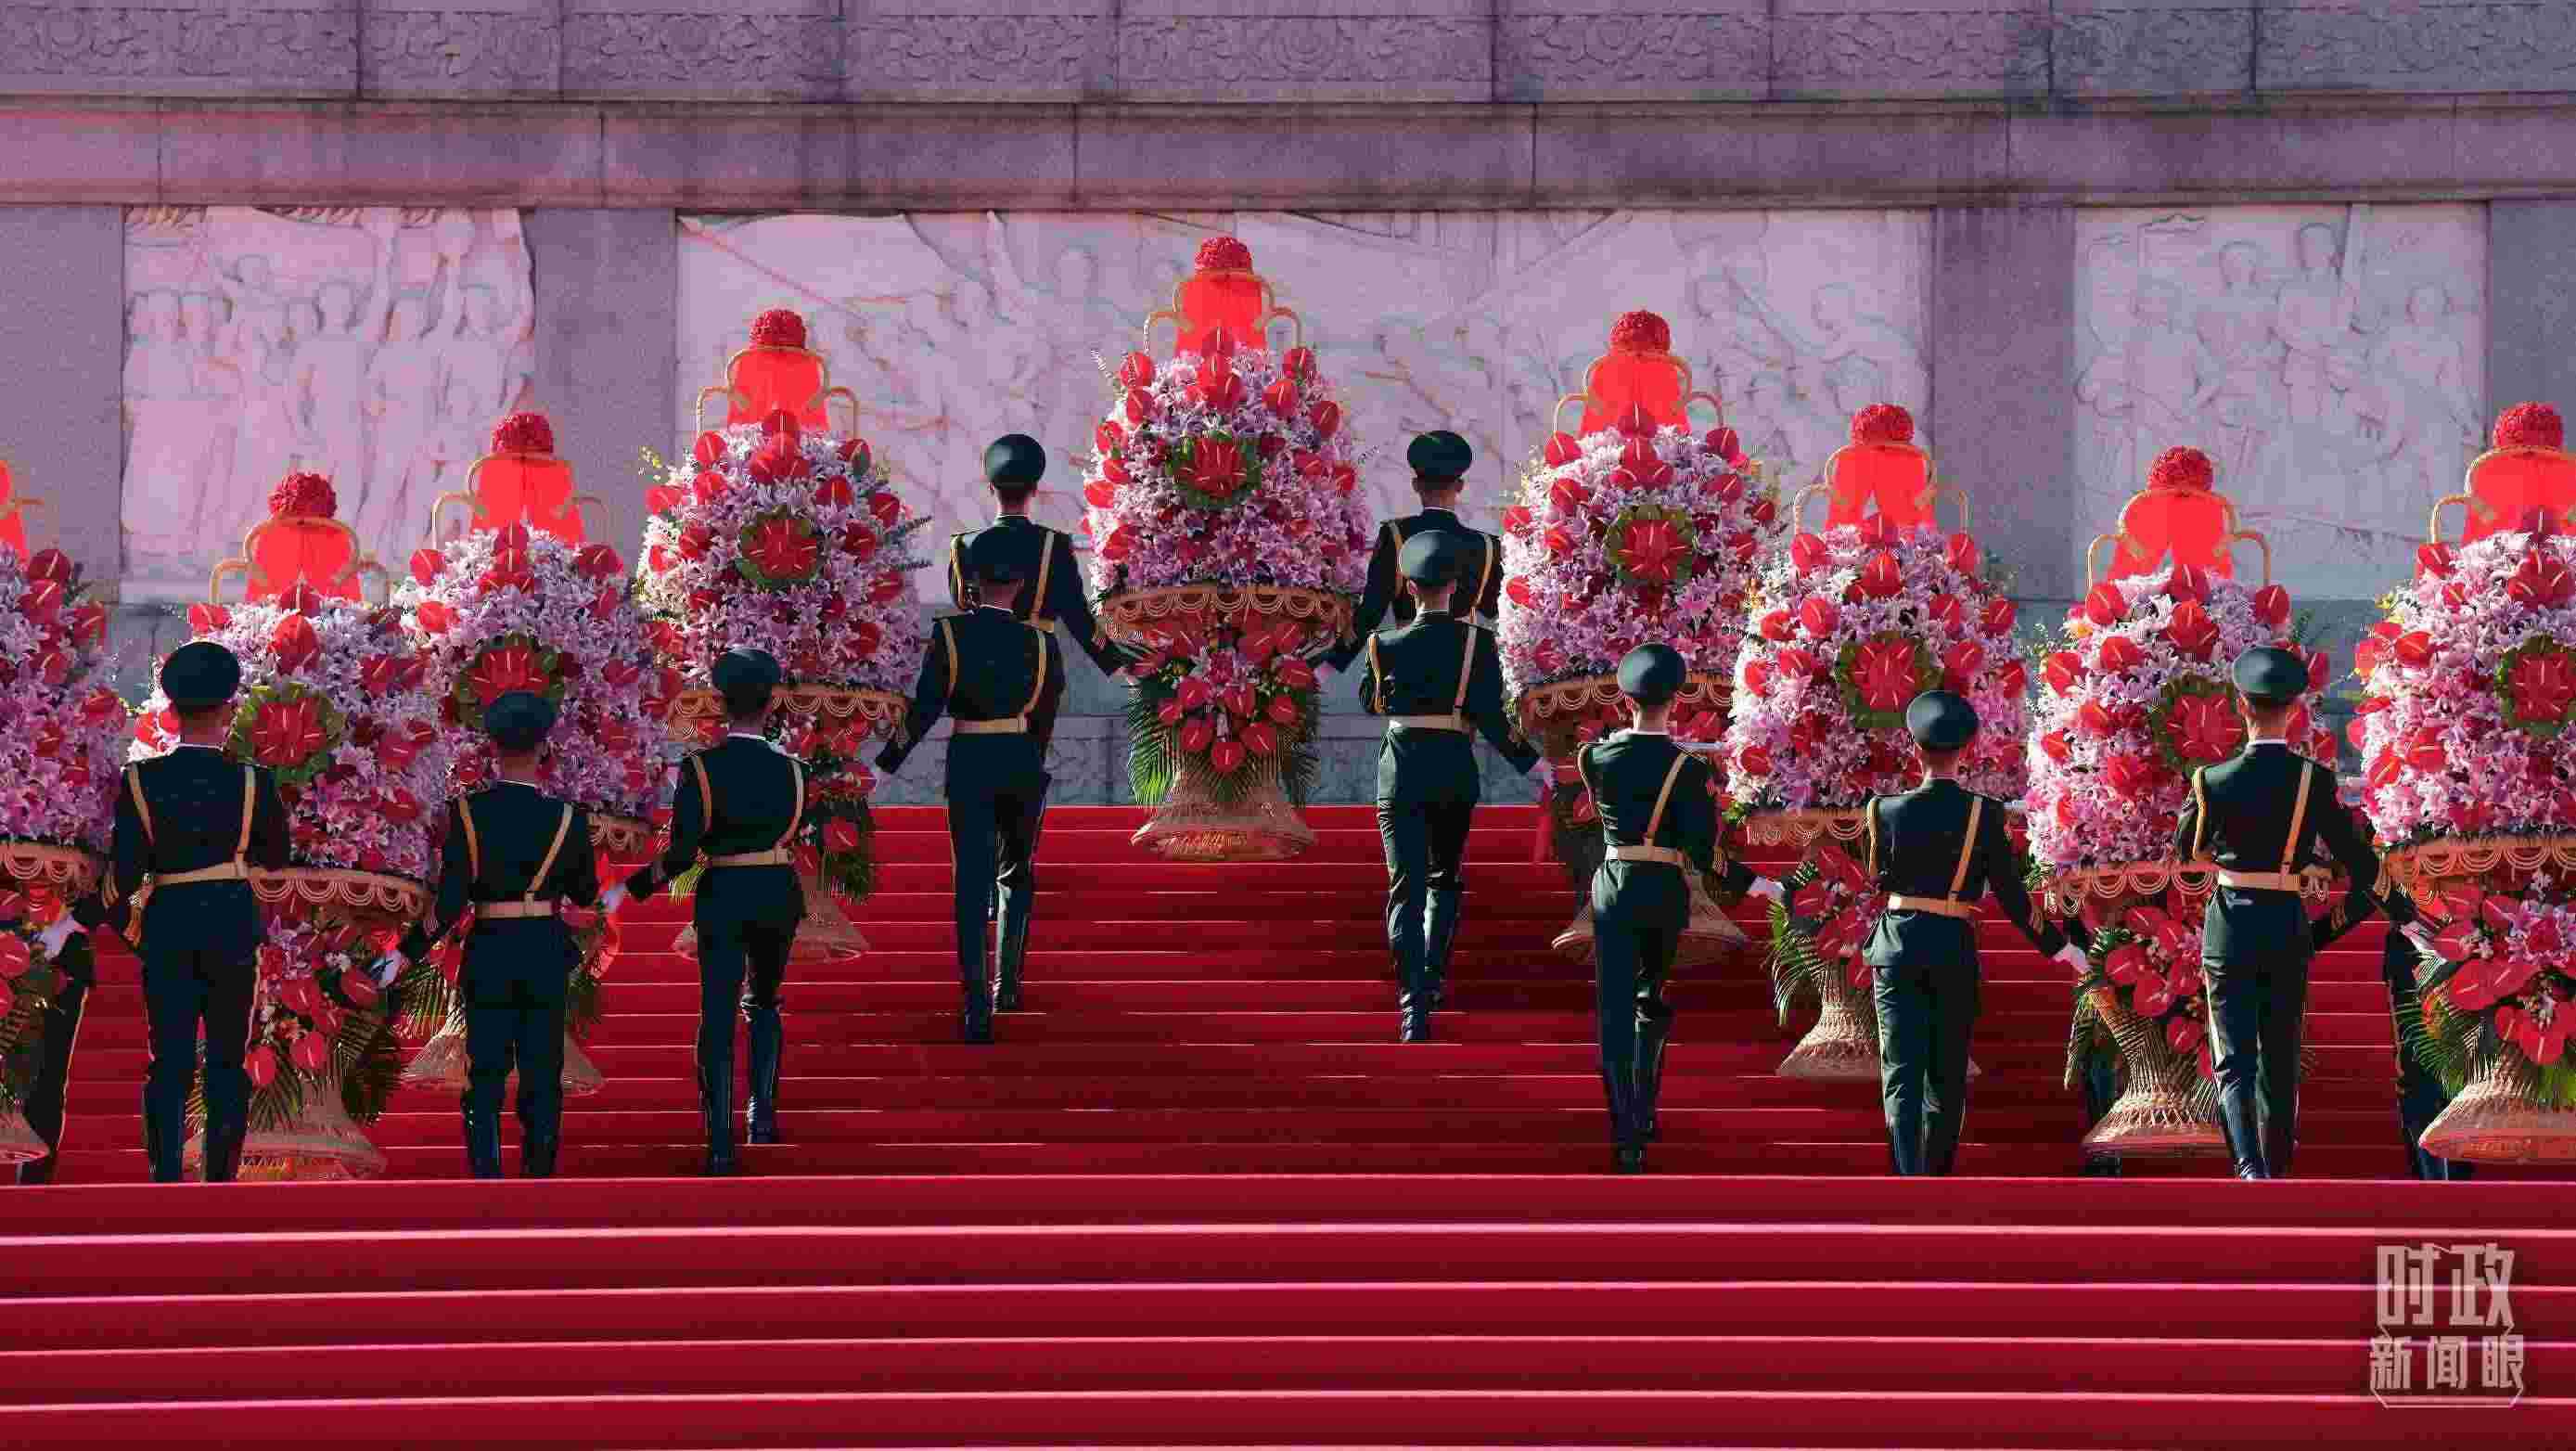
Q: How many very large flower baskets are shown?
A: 9